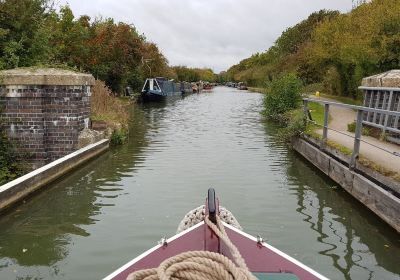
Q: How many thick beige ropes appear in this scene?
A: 1